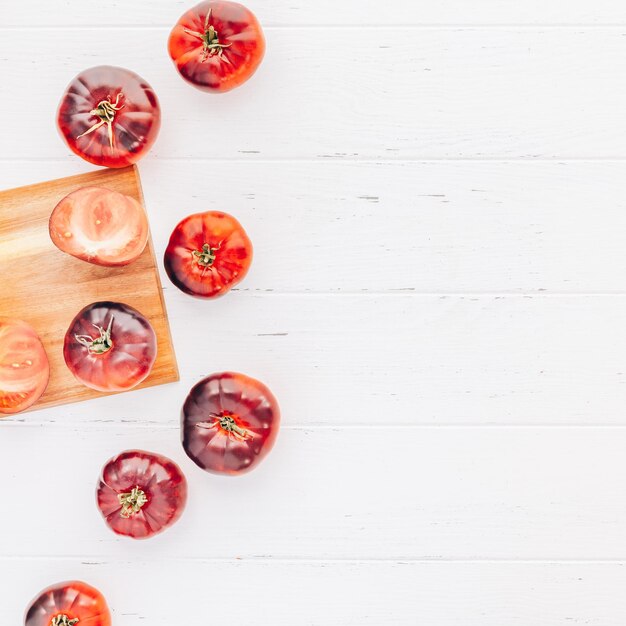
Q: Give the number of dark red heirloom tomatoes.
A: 7